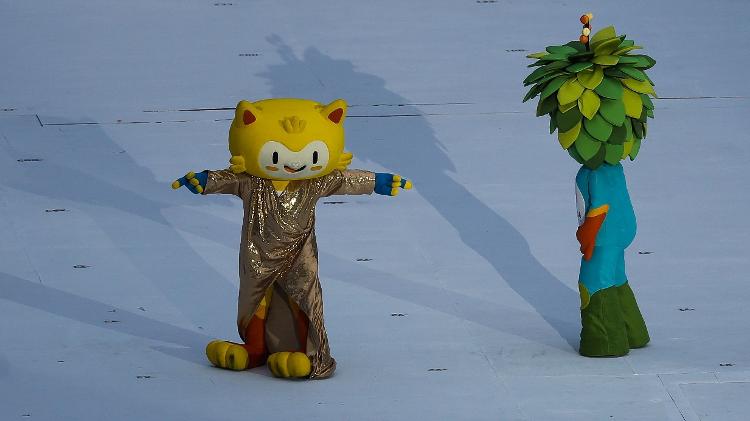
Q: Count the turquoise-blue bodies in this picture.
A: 1